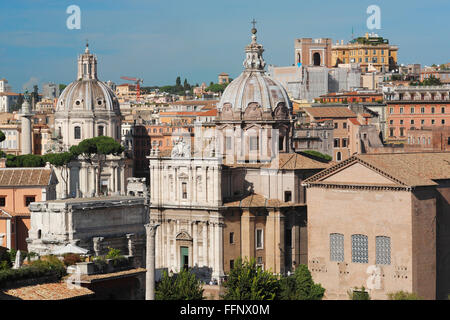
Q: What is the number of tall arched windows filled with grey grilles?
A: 3